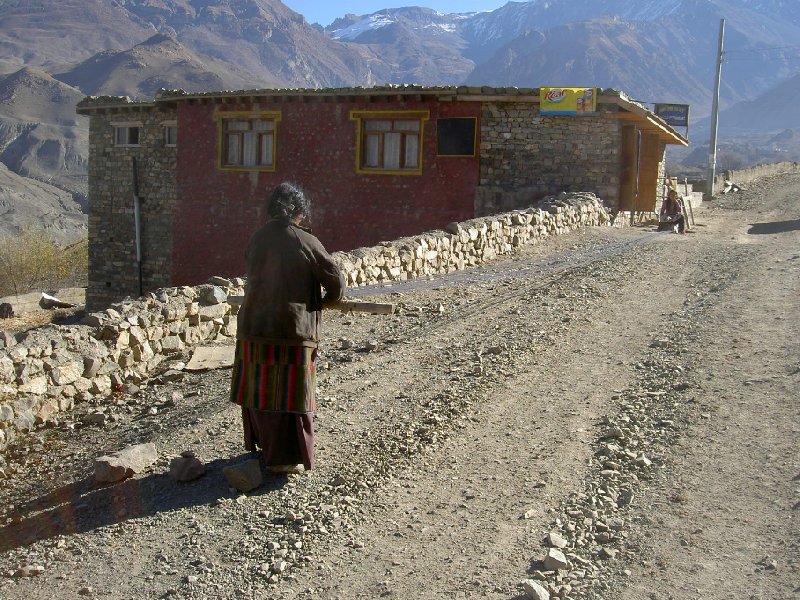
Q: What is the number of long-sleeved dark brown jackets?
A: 1